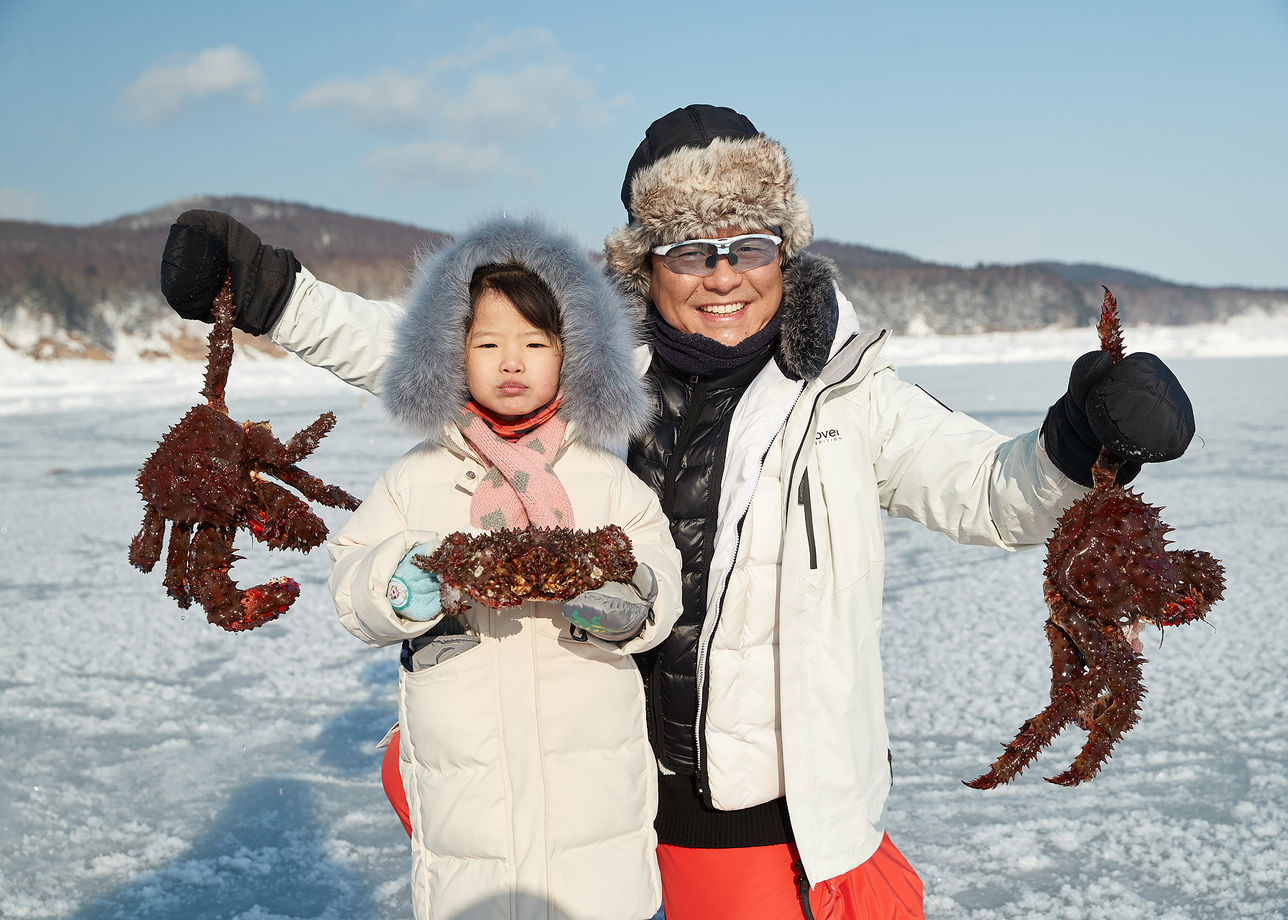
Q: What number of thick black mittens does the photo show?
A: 2